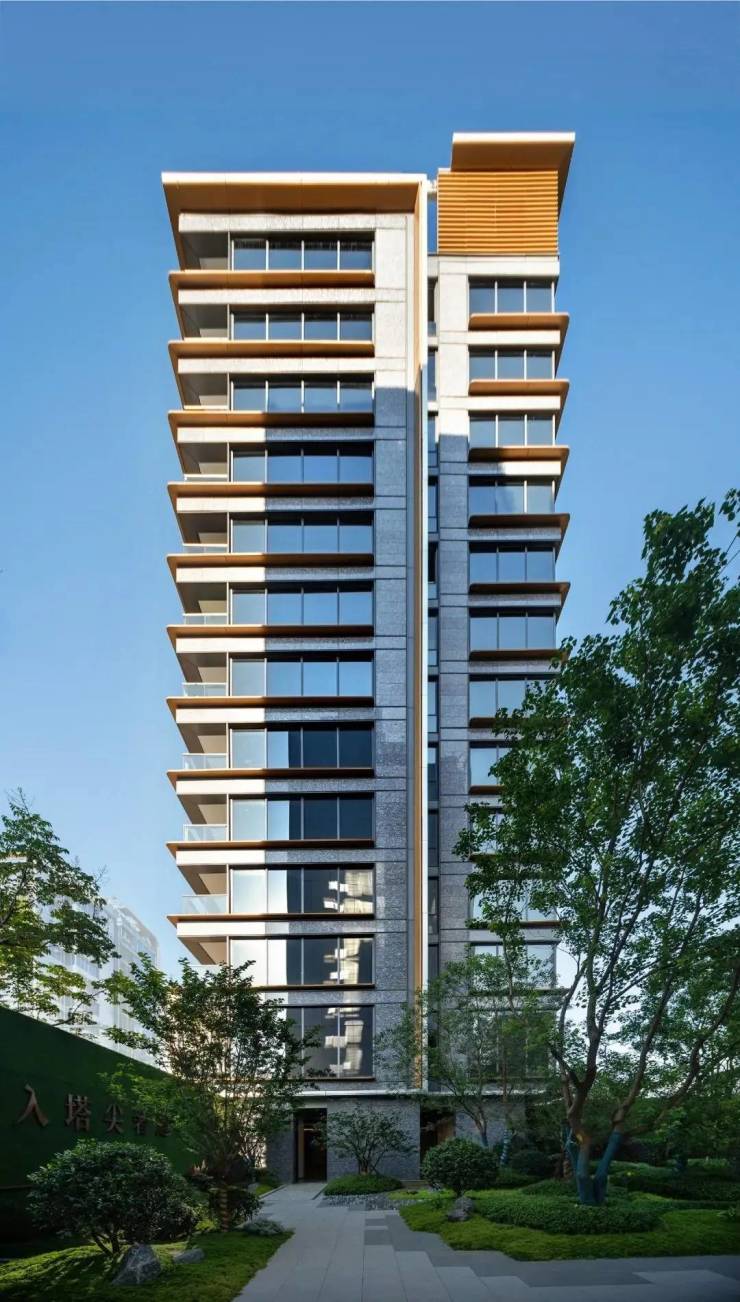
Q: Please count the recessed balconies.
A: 11